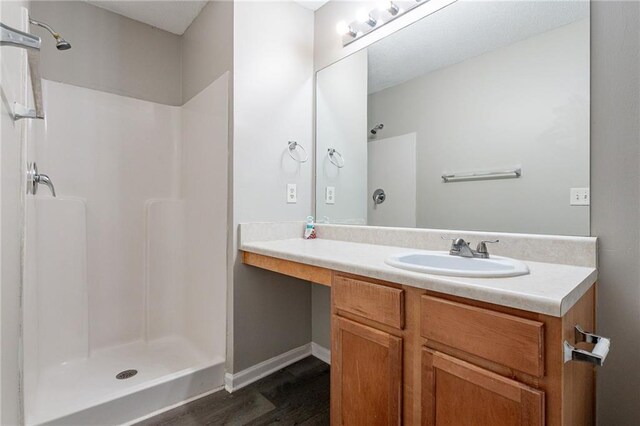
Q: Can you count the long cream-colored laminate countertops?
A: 1